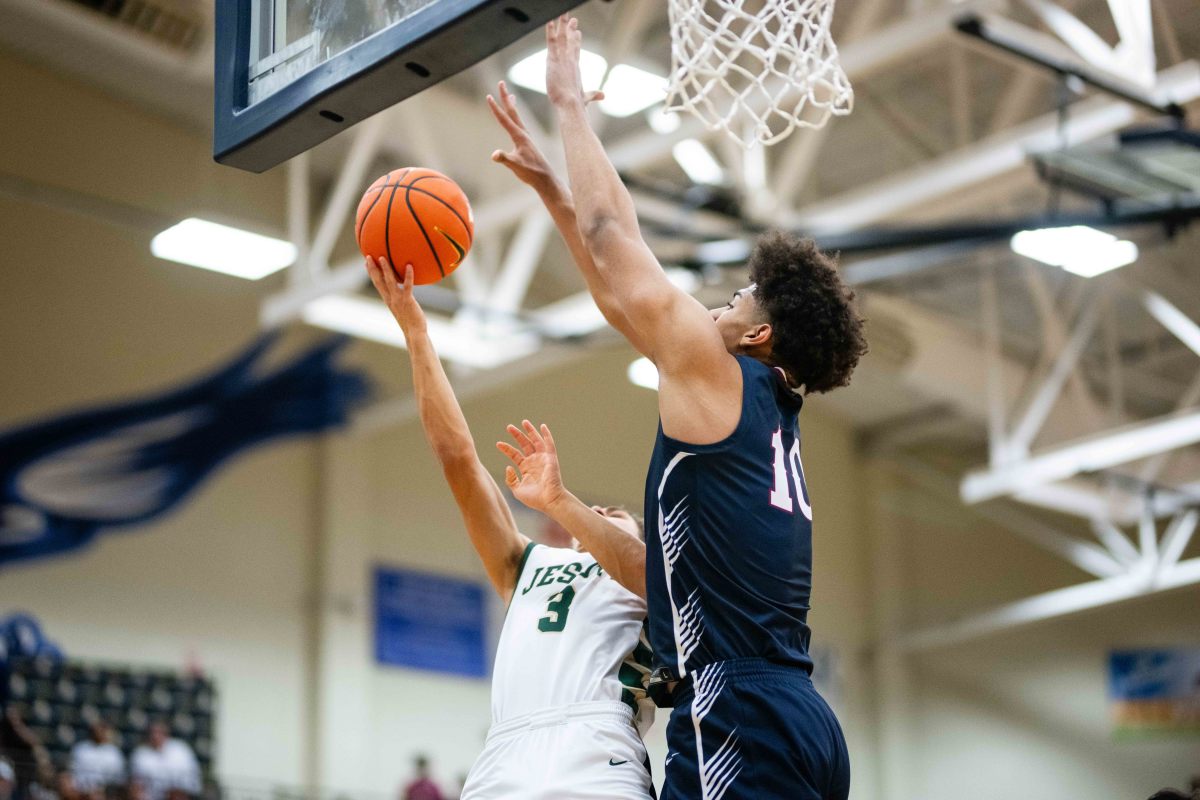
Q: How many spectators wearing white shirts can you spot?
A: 2